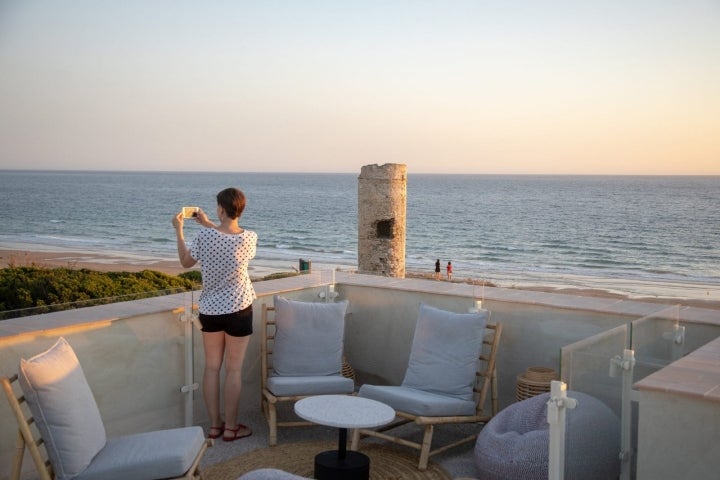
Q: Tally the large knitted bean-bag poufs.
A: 1